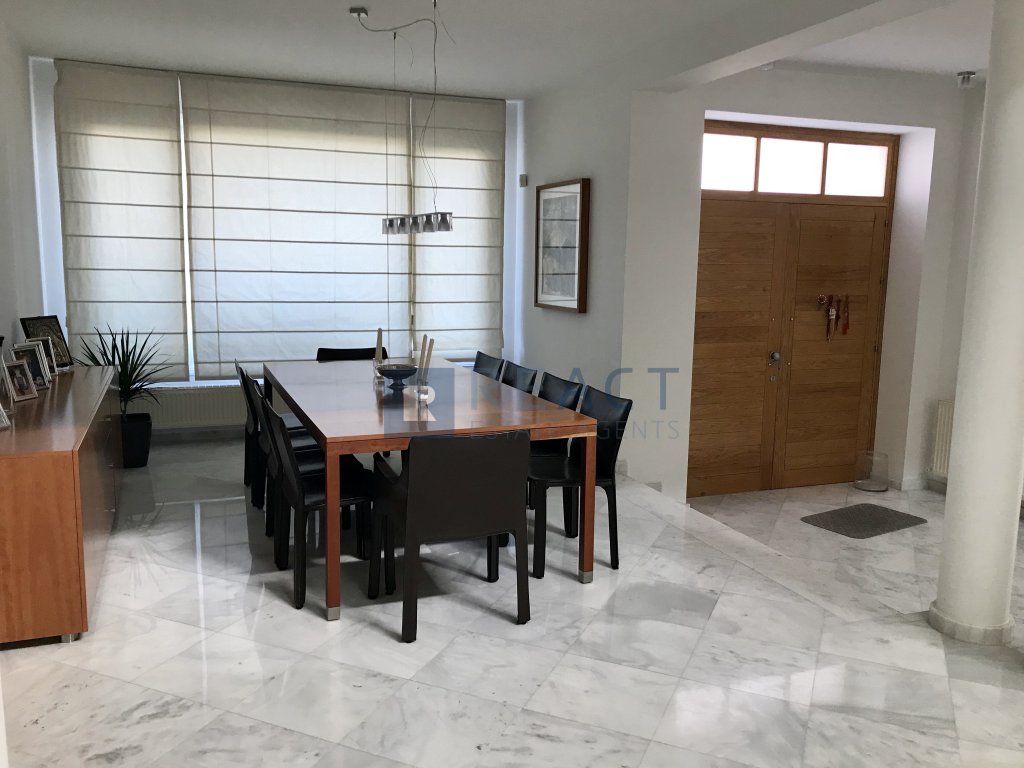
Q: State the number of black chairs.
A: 10